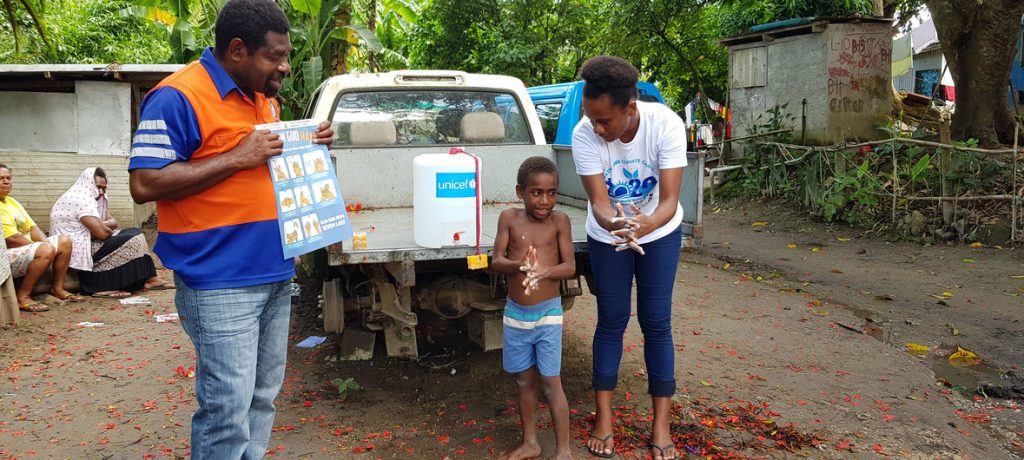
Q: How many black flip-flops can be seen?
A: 2